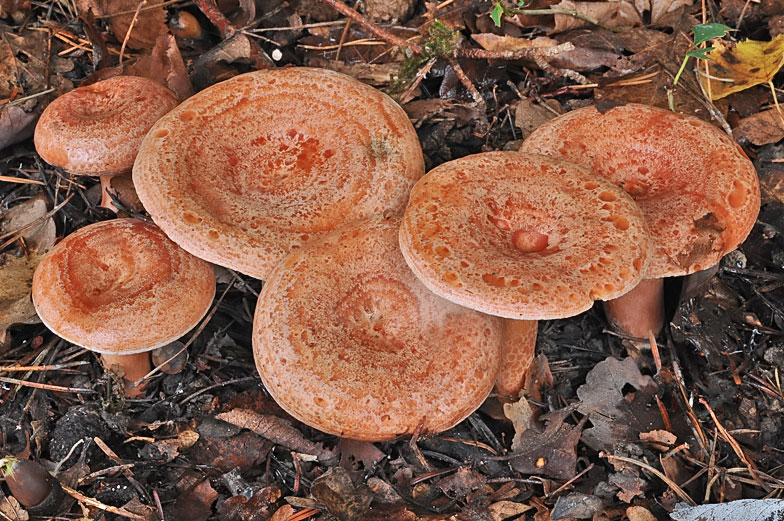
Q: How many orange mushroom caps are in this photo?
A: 6